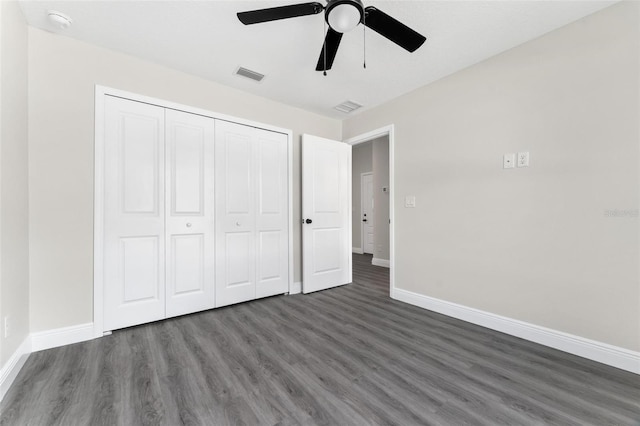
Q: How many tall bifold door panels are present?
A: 4